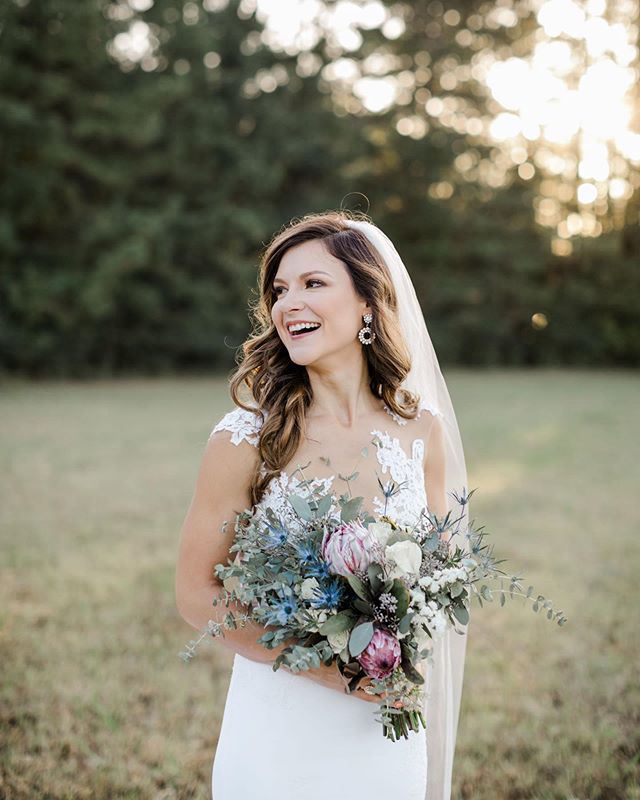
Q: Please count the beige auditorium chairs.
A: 0